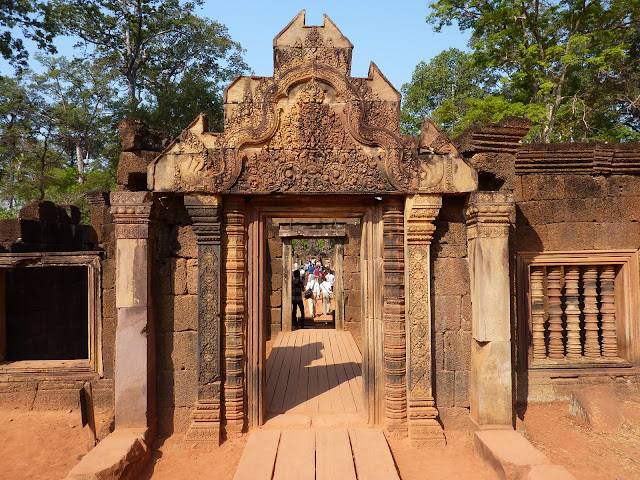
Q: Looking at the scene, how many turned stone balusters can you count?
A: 5